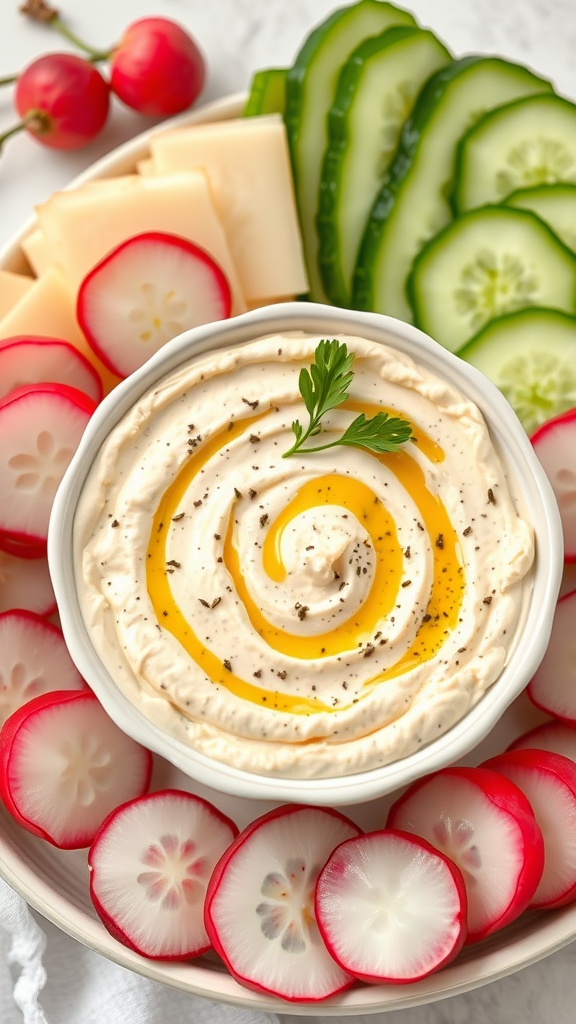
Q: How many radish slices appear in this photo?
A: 14